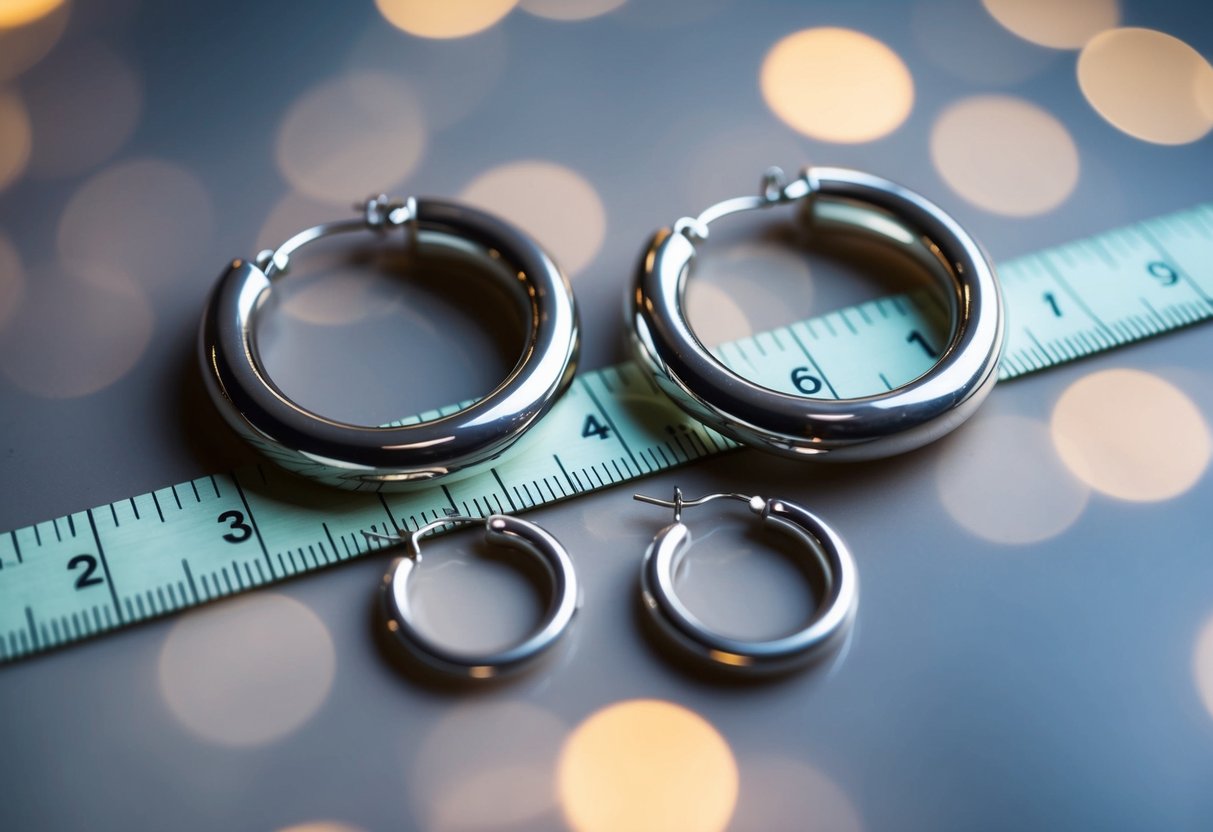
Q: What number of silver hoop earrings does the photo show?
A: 4